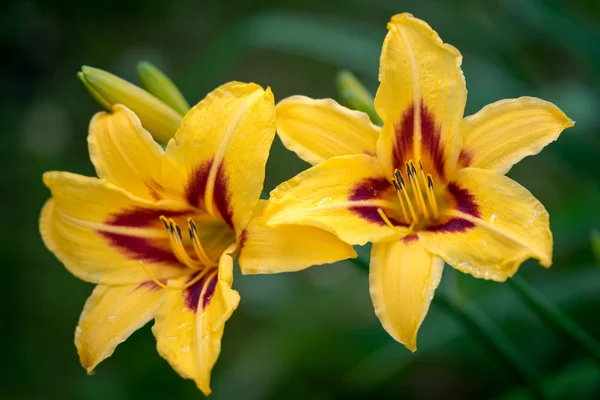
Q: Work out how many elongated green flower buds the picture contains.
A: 3